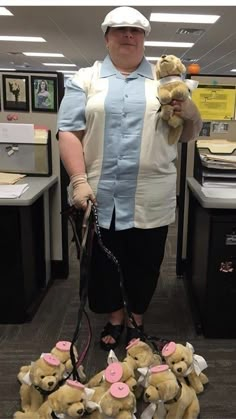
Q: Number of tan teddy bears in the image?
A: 9